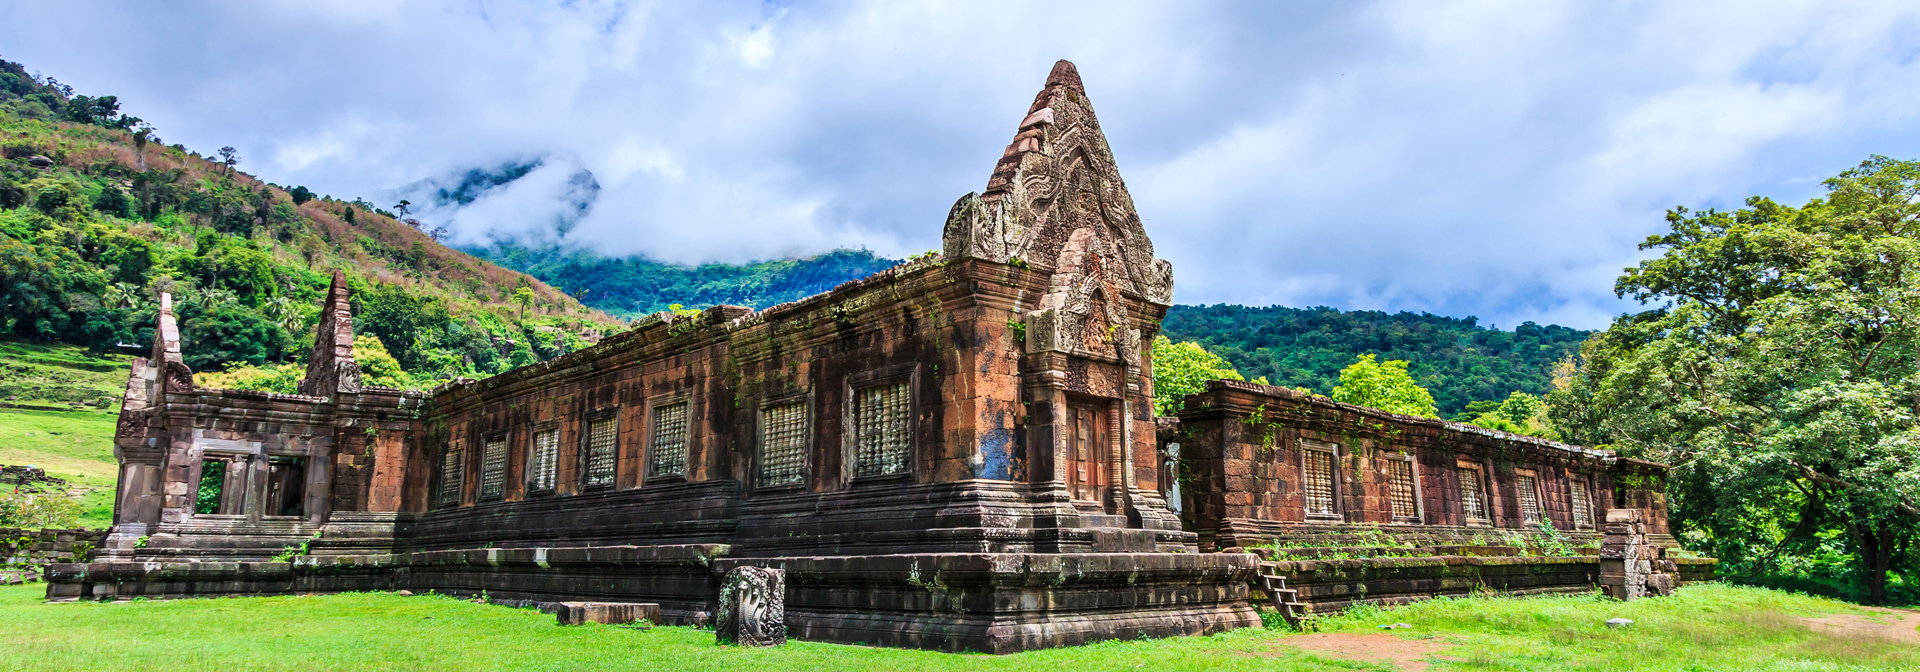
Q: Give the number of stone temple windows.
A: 14